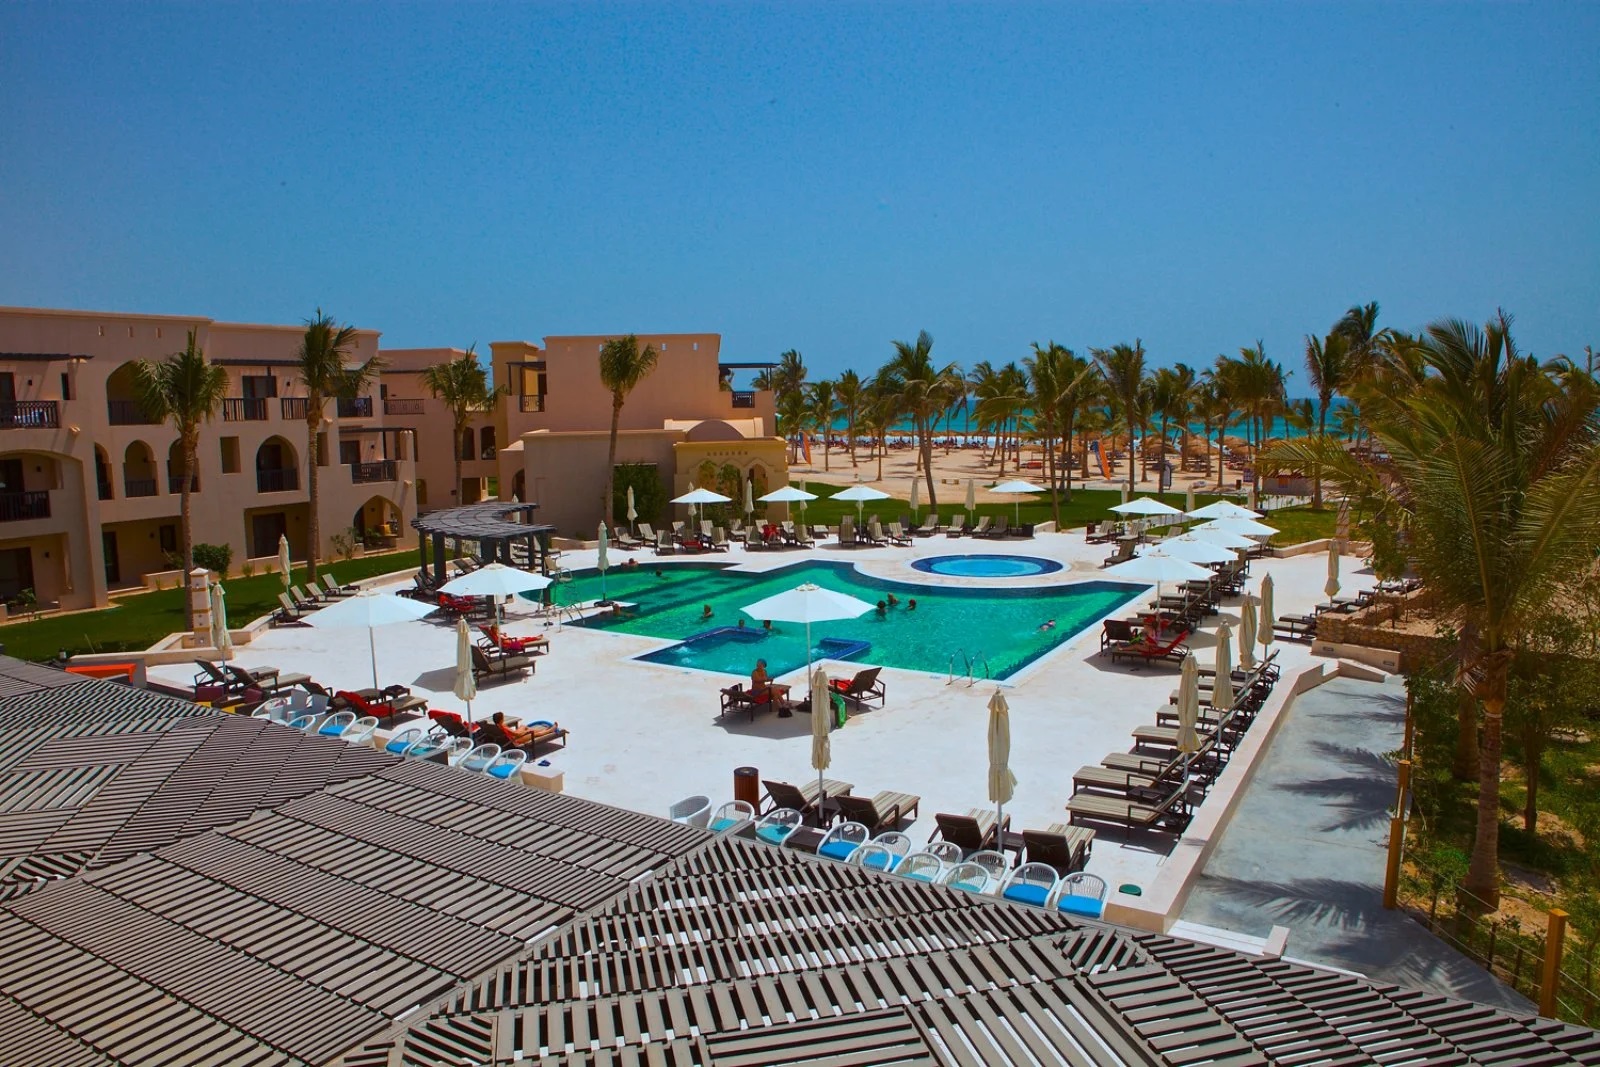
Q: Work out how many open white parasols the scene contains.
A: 13